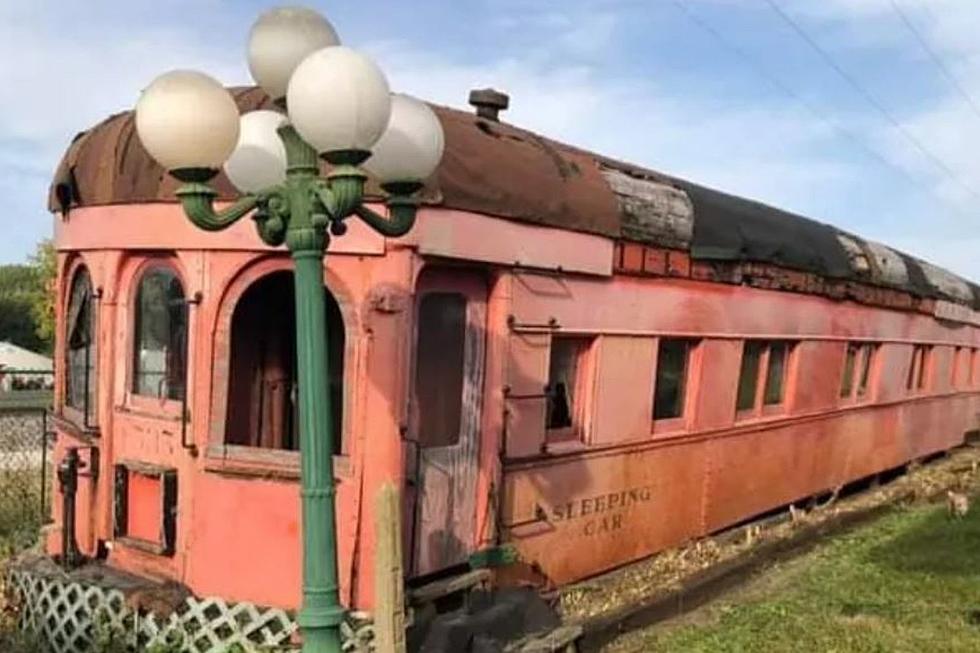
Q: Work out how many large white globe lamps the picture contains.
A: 5